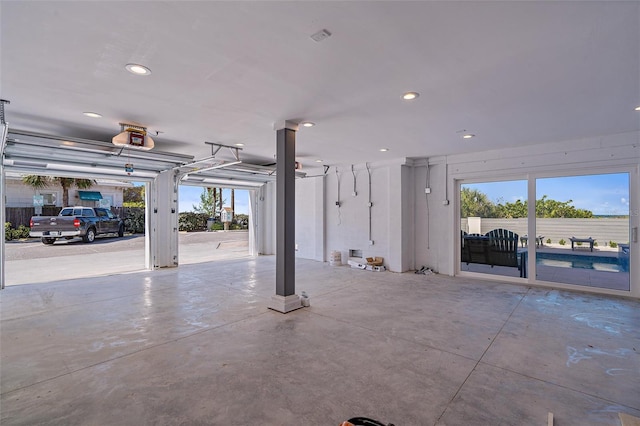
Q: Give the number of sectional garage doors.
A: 2